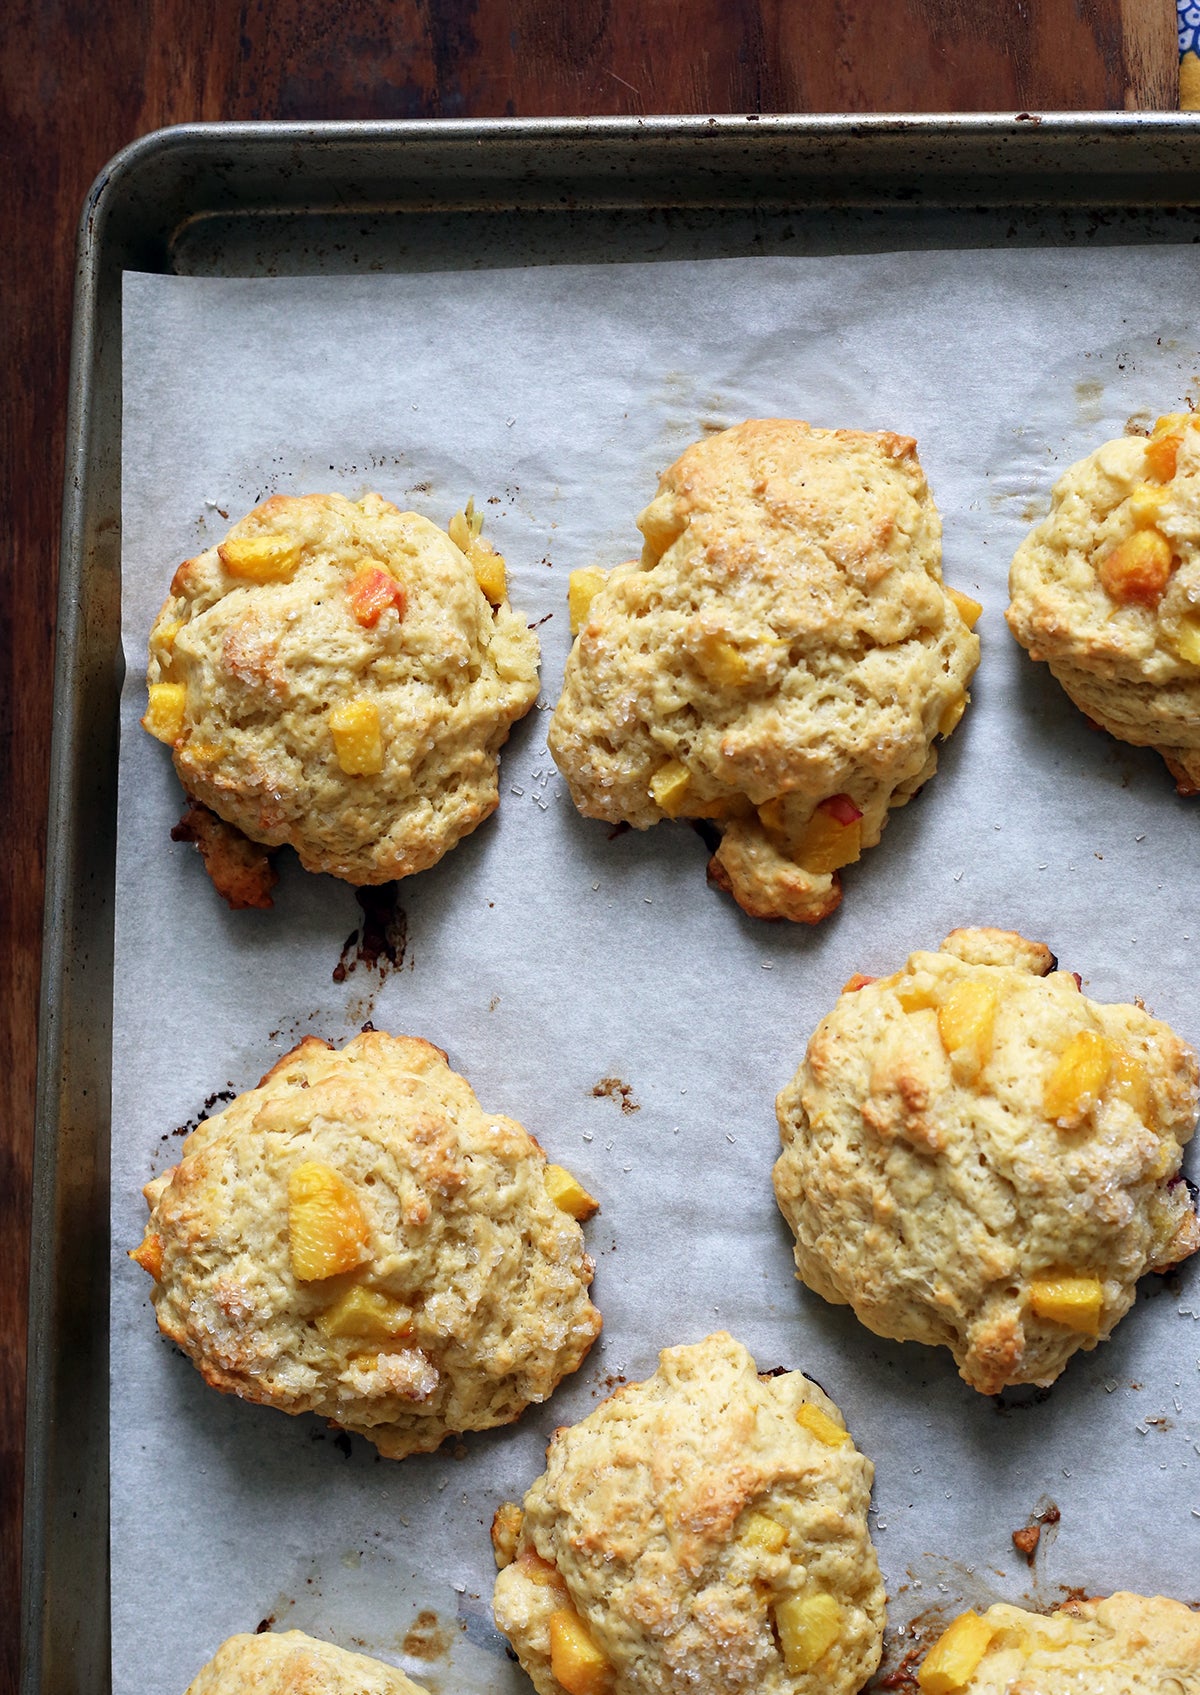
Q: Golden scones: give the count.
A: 8